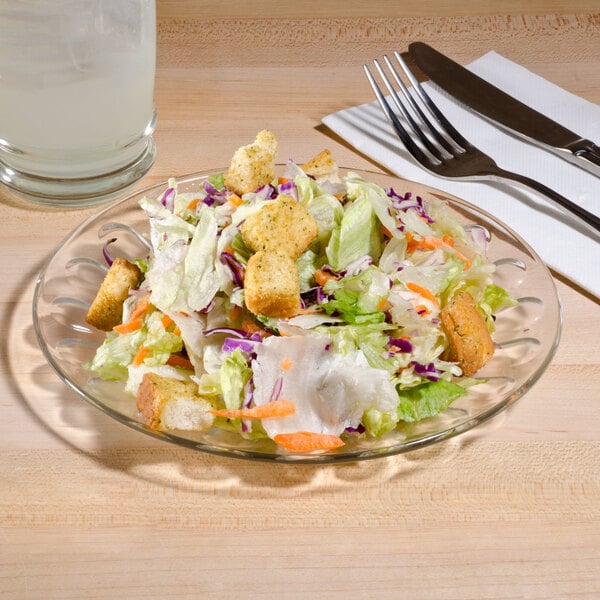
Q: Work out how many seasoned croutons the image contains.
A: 7